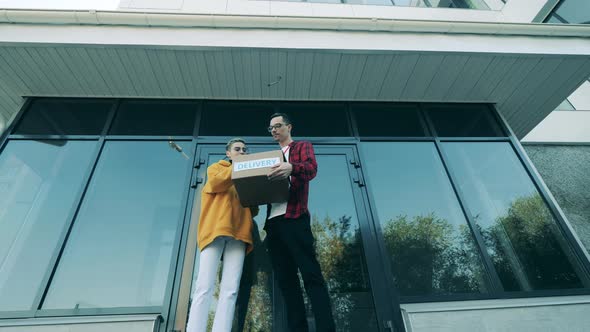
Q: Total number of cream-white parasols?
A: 0